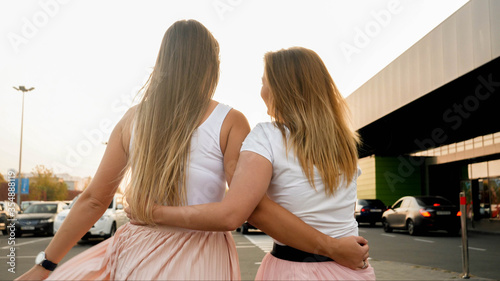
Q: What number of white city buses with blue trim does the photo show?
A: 0